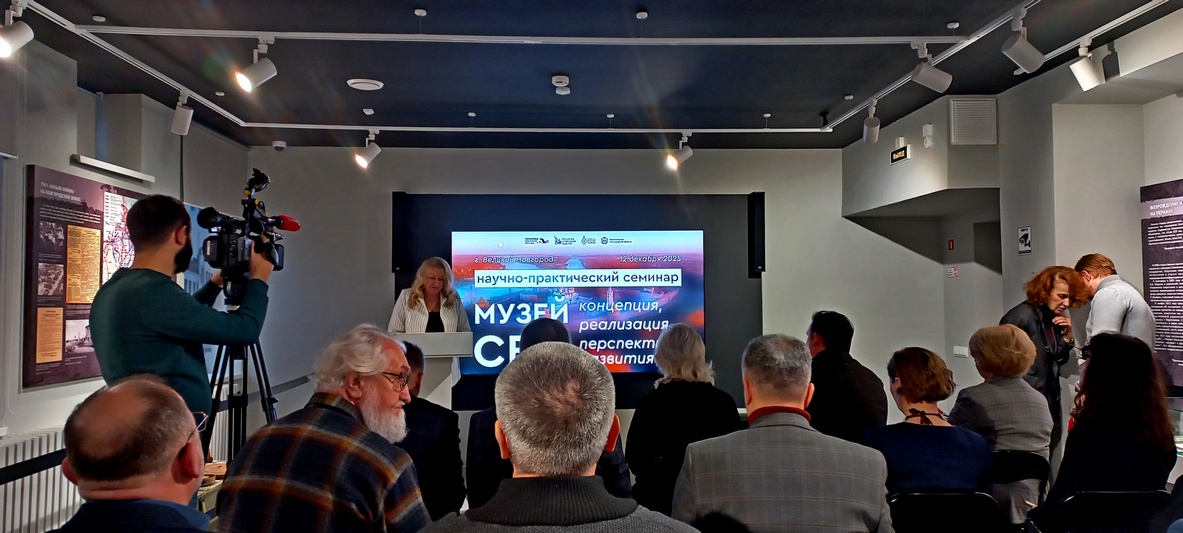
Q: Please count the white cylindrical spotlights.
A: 9